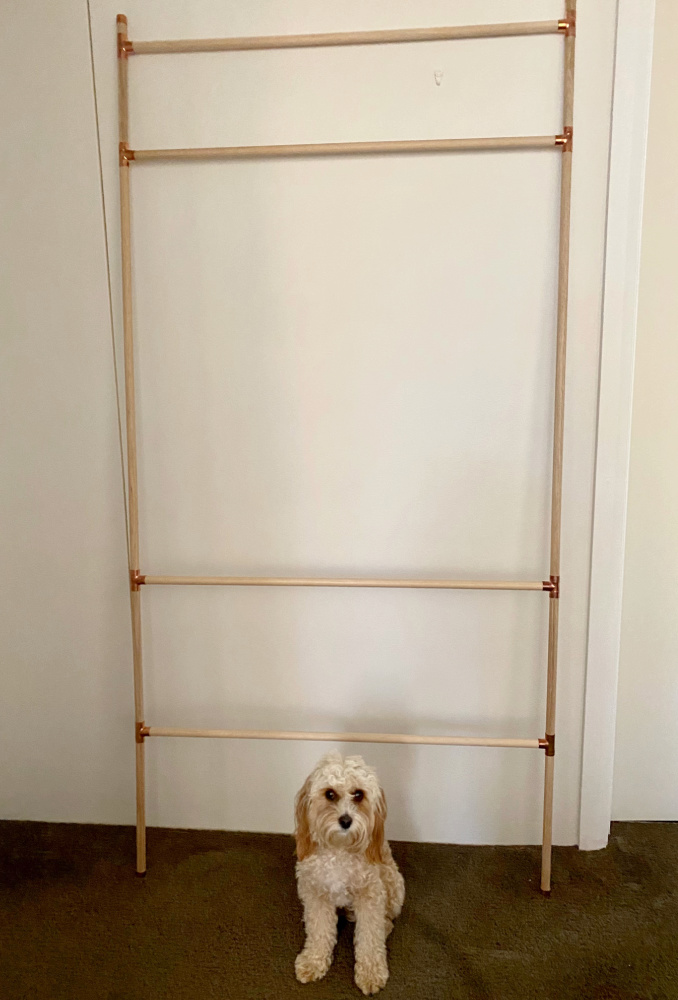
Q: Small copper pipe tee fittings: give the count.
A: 8